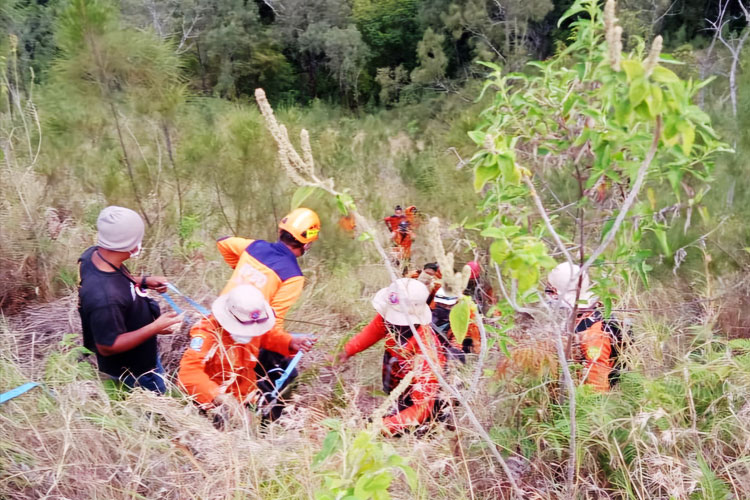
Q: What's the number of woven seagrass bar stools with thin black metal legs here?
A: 0